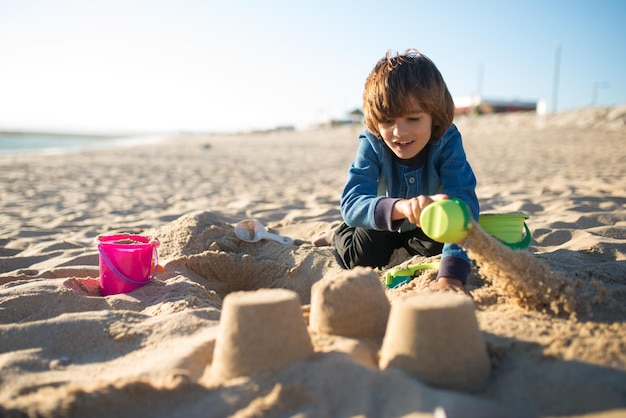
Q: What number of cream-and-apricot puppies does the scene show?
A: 0